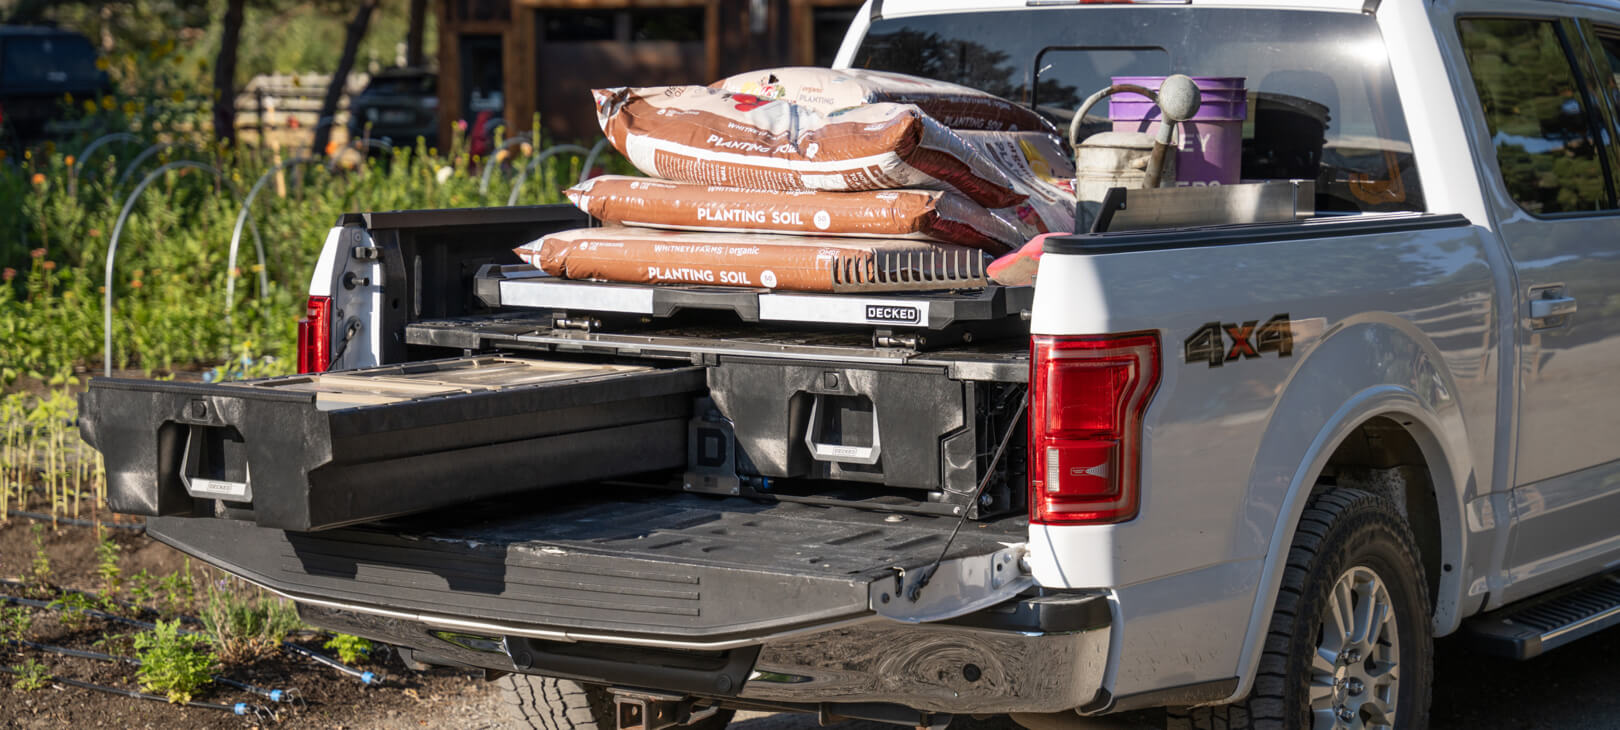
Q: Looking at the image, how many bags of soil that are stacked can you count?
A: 5